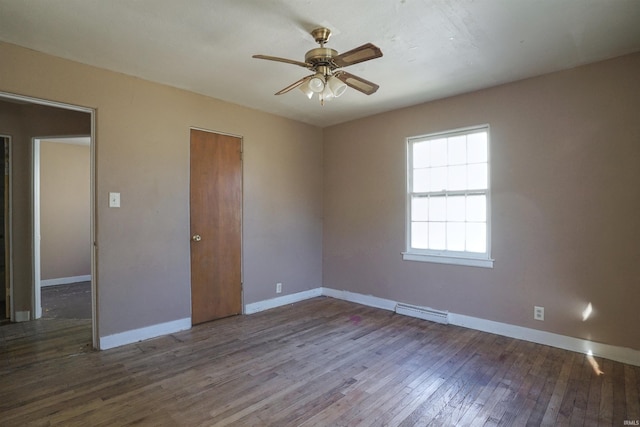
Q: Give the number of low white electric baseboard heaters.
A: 1